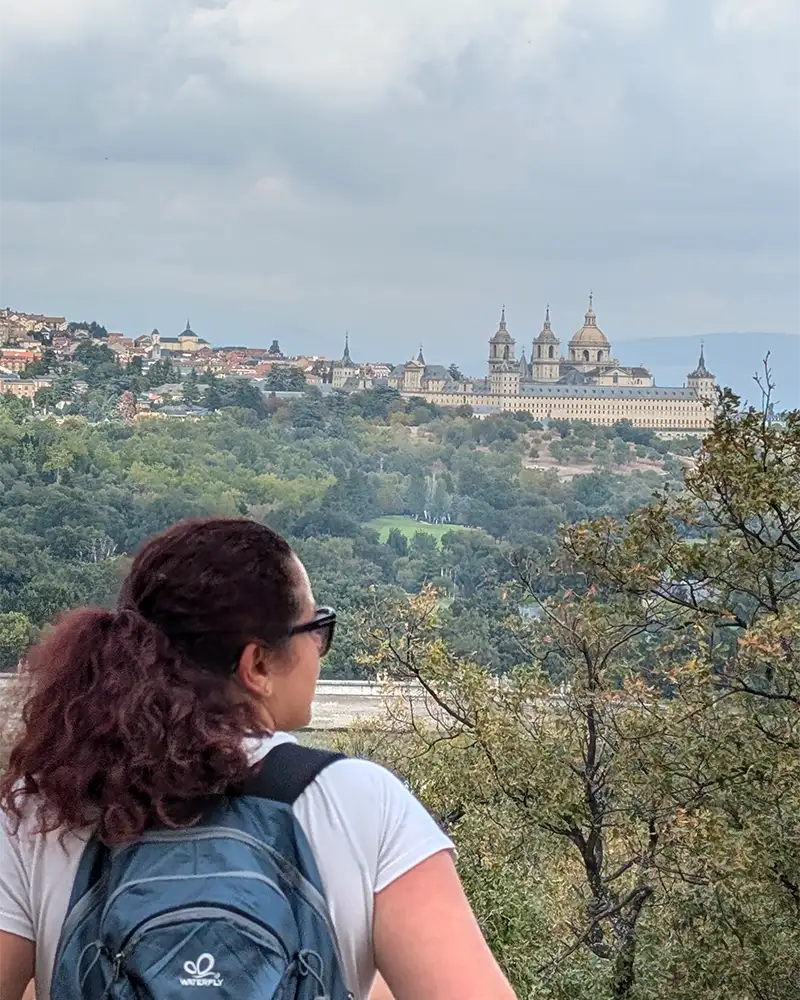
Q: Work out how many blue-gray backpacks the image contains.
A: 1